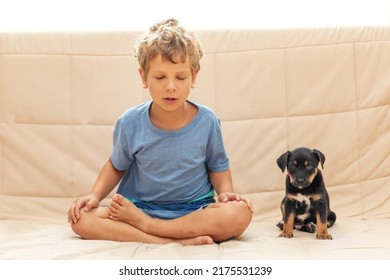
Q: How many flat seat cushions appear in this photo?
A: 1